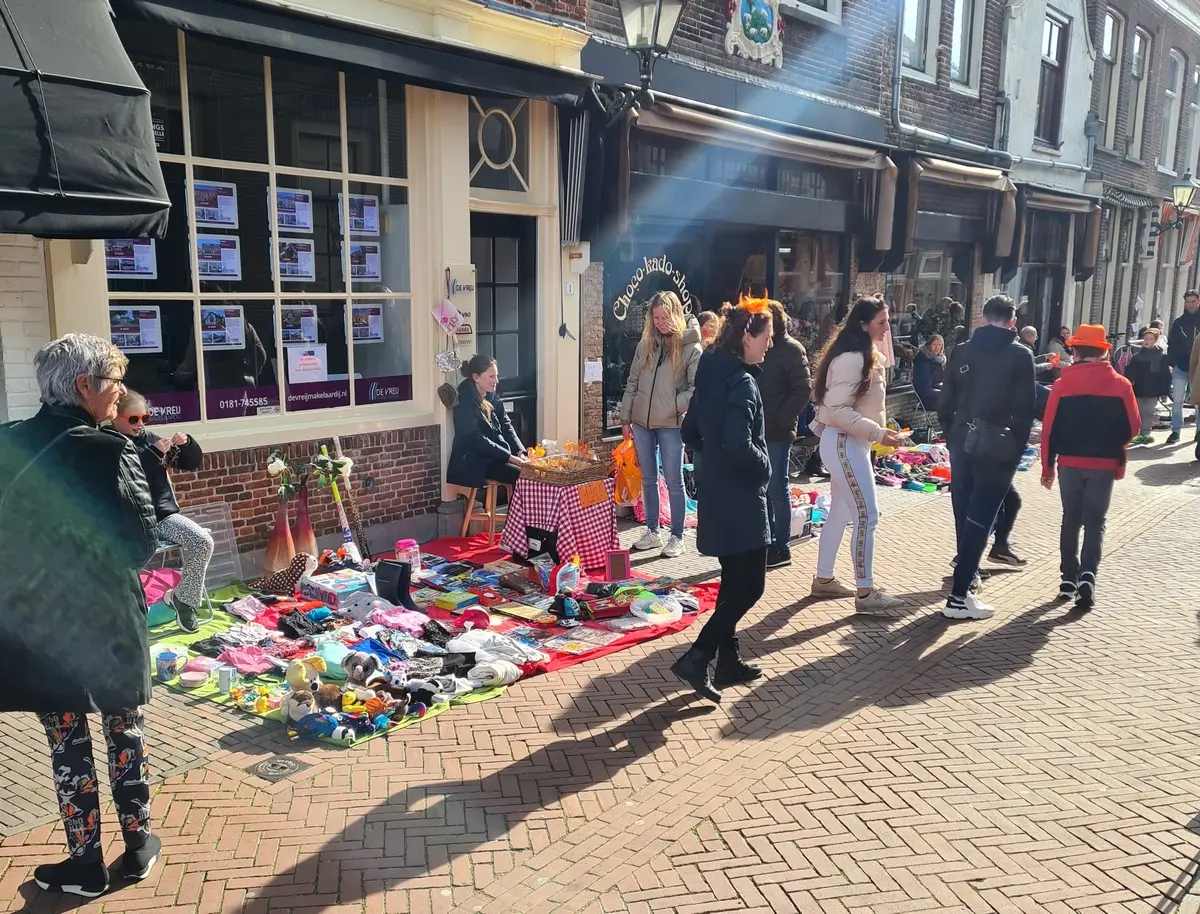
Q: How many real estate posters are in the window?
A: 11